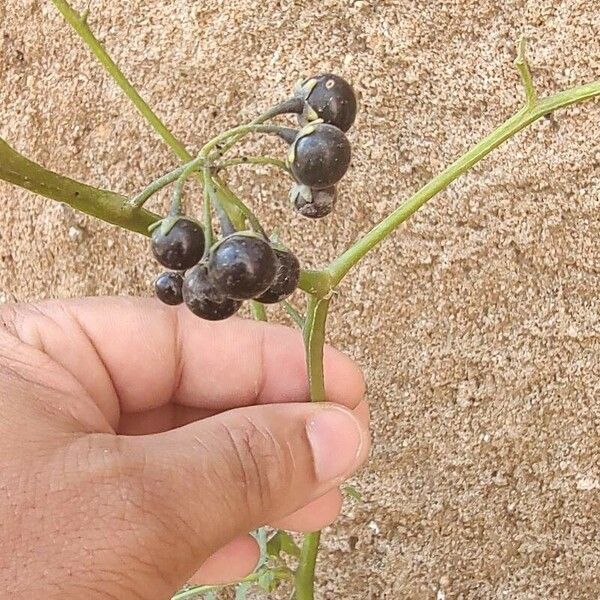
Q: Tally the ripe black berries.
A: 8